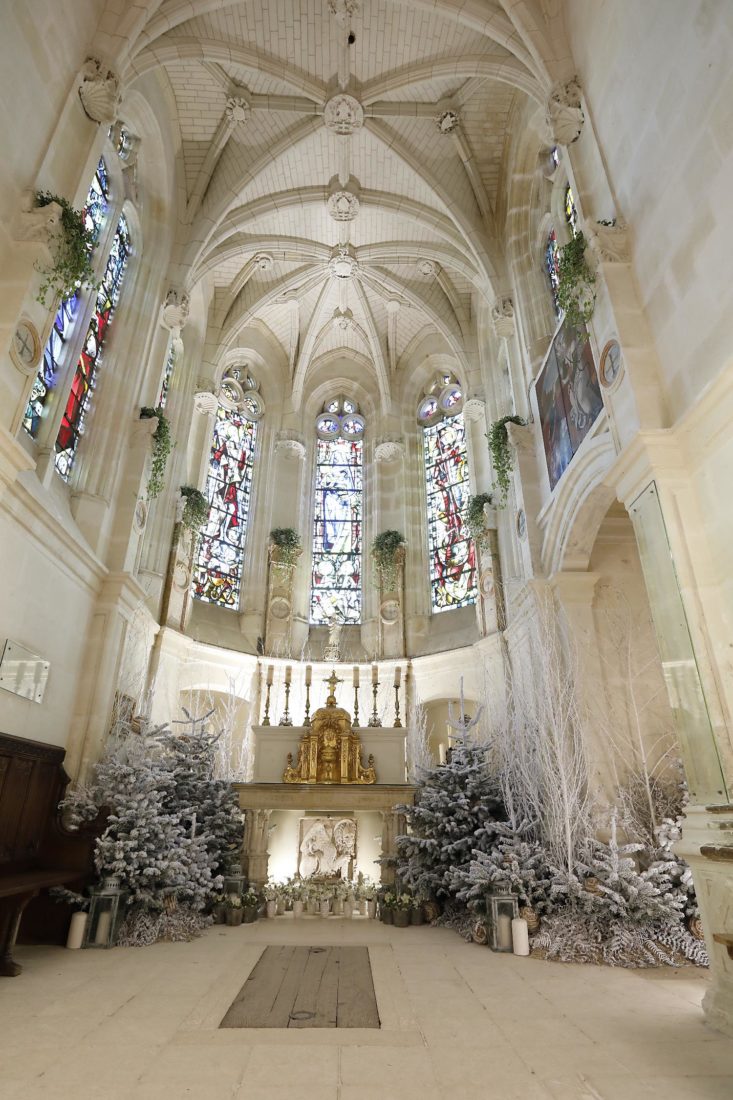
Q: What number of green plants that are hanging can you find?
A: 8